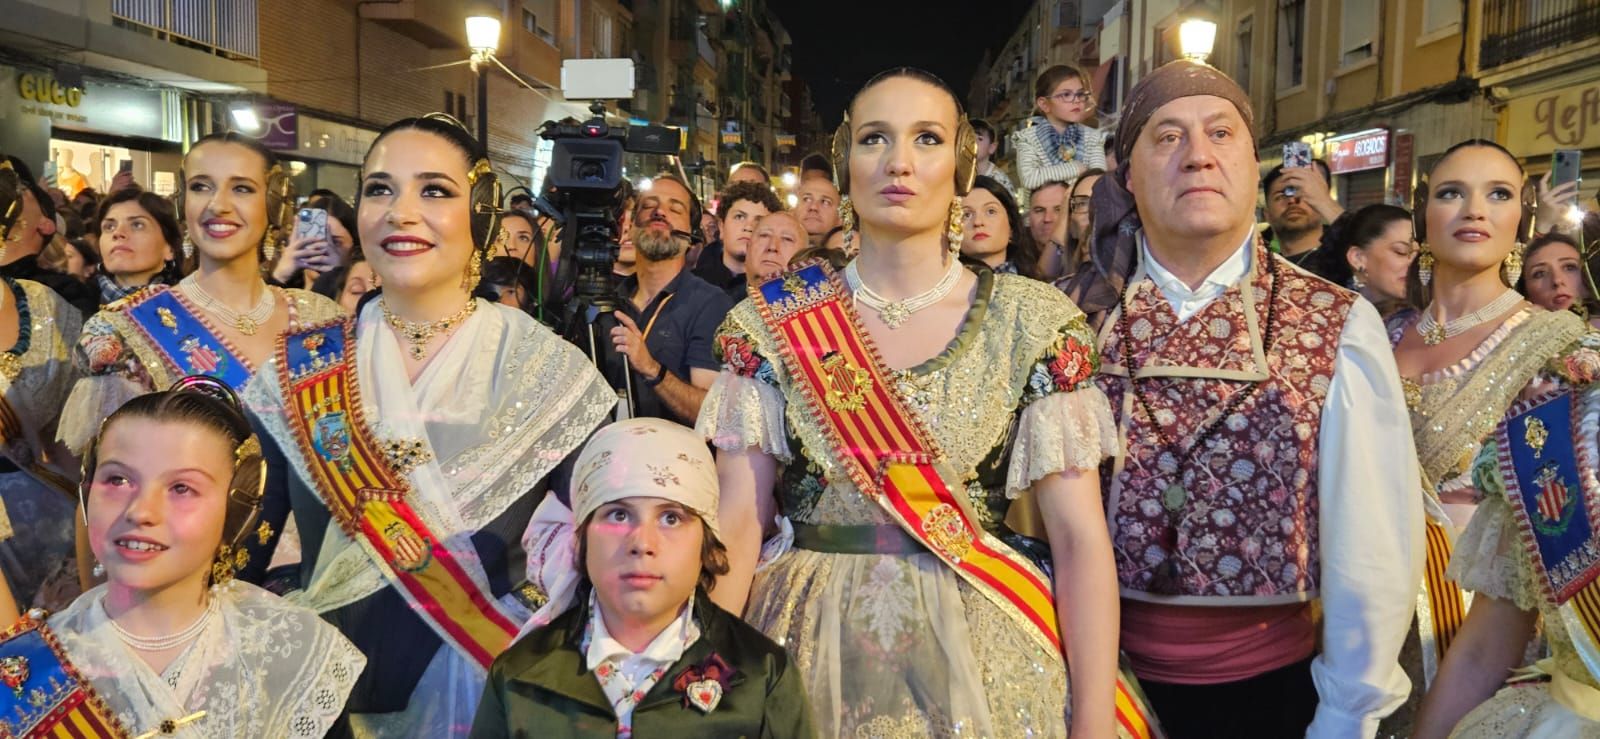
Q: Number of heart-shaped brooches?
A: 1